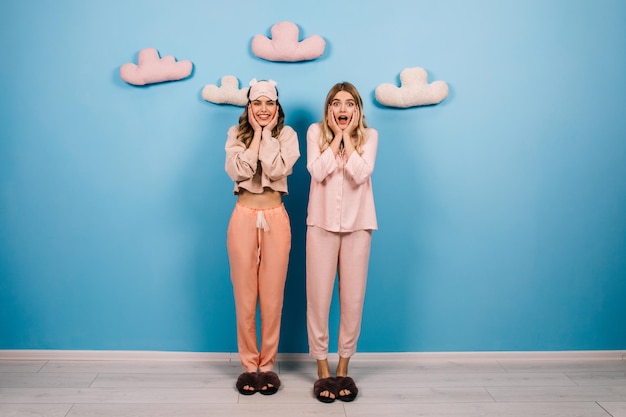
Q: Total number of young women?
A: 2